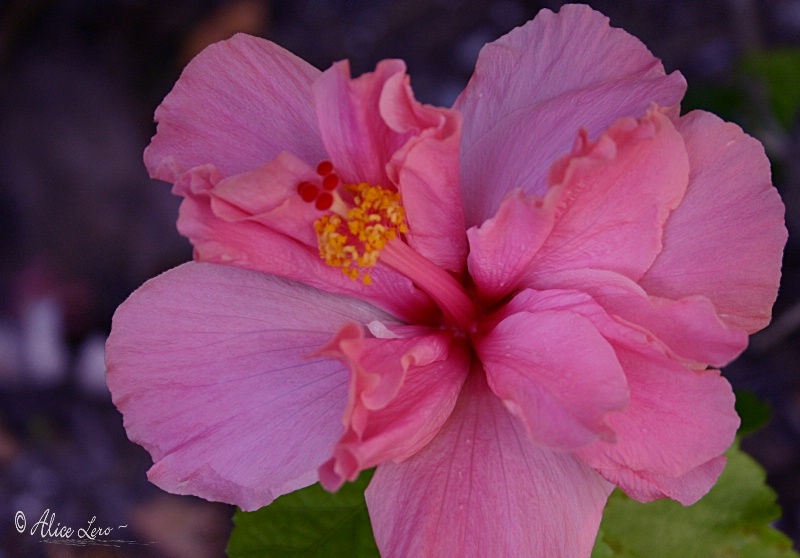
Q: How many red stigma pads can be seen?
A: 5